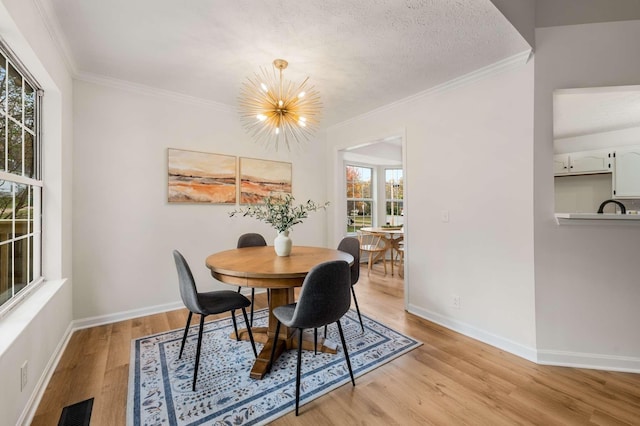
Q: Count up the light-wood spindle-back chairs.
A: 2